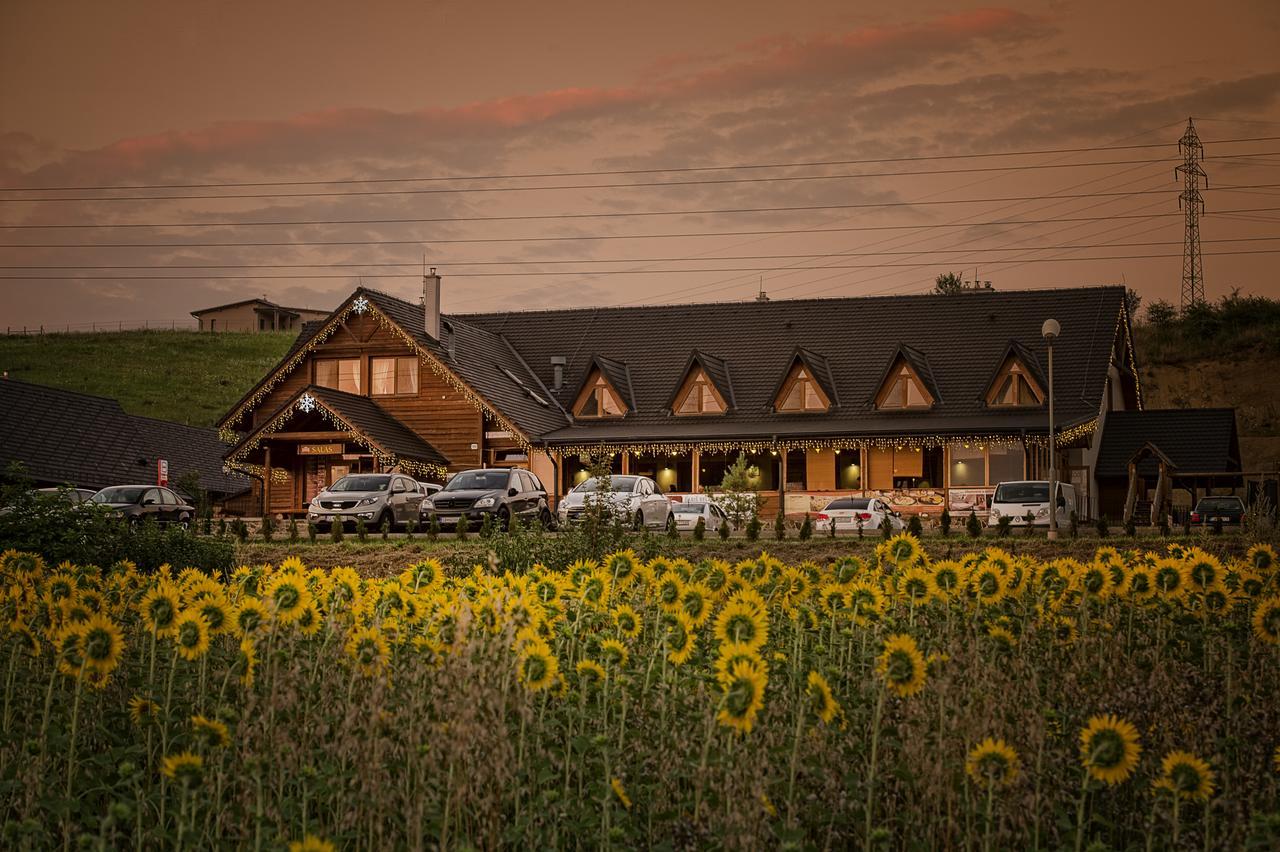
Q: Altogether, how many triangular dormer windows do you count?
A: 5